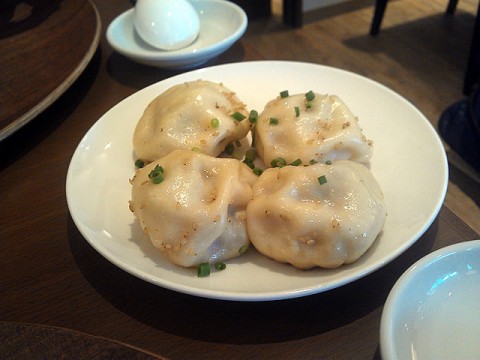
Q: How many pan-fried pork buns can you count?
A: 4